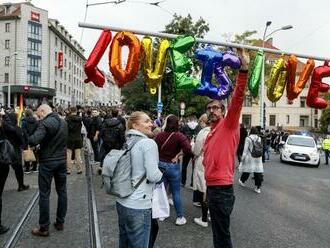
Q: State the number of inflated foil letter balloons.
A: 10